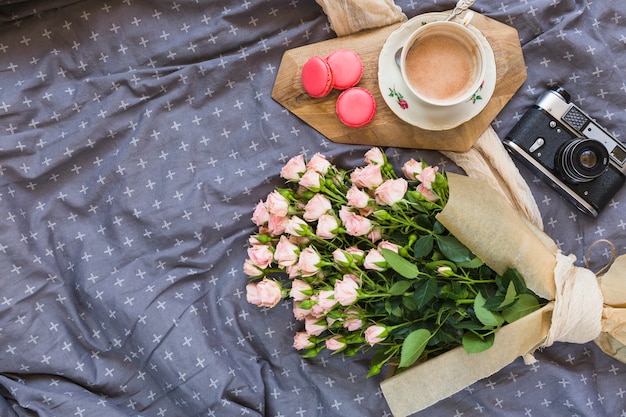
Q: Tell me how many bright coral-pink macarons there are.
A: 3